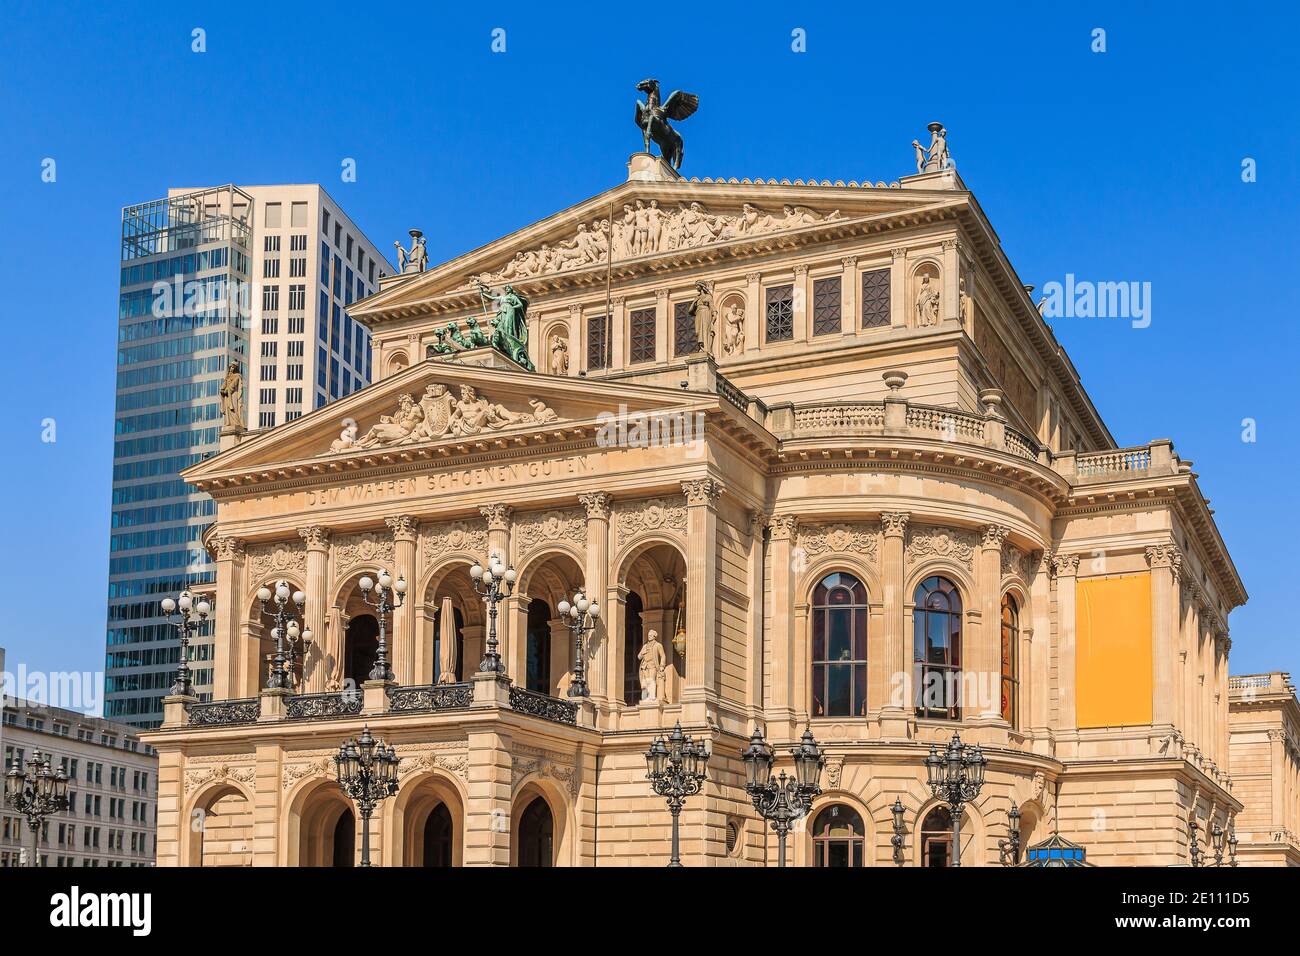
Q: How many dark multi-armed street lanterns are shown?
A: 5